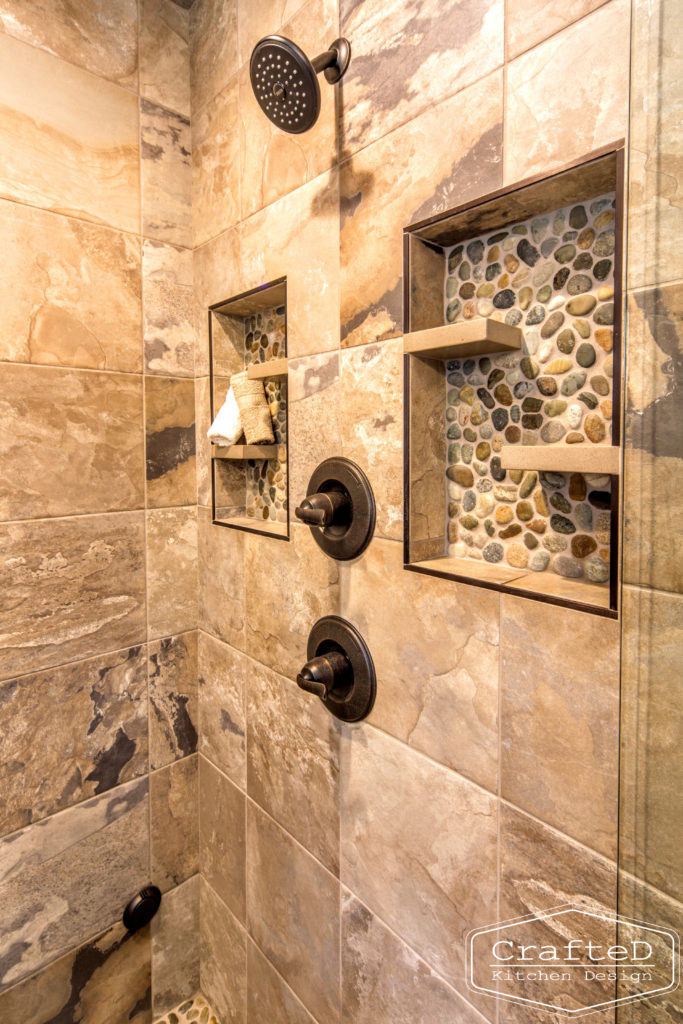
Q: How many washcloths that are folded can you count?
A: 2